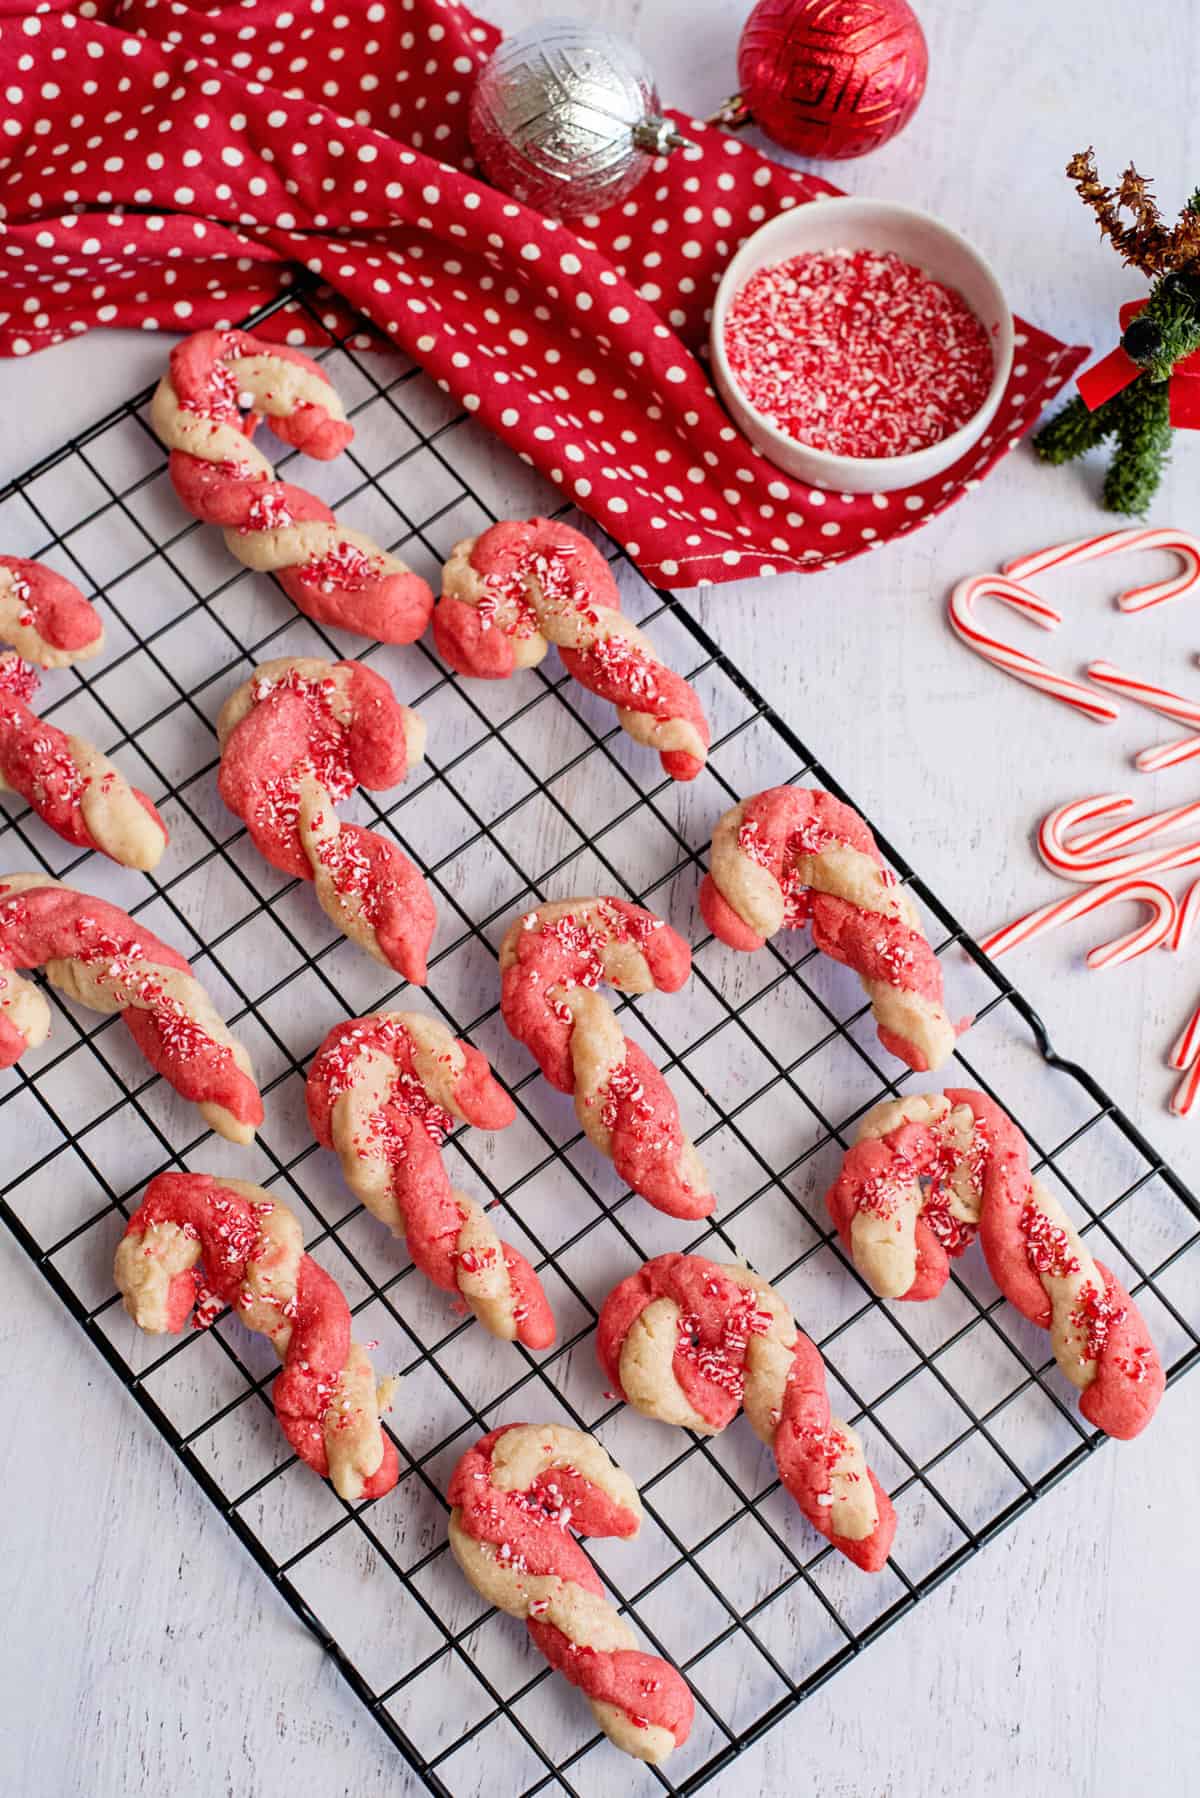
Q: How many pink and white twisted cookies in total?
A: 12